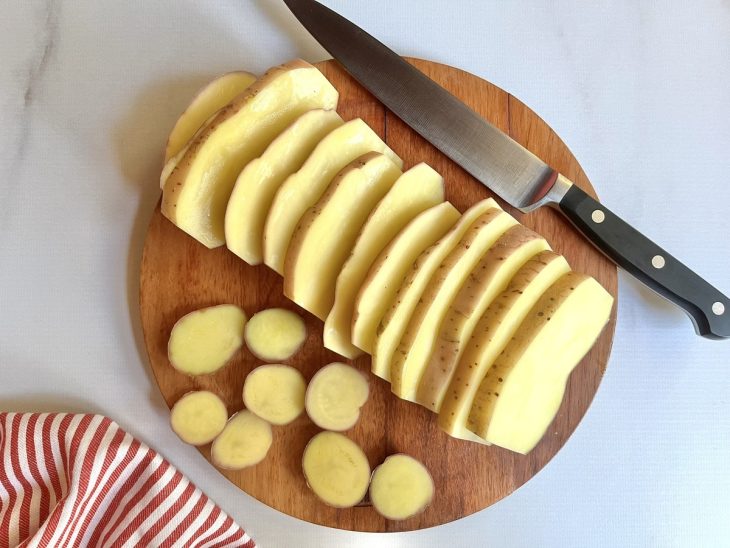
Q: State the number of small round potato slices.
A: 8